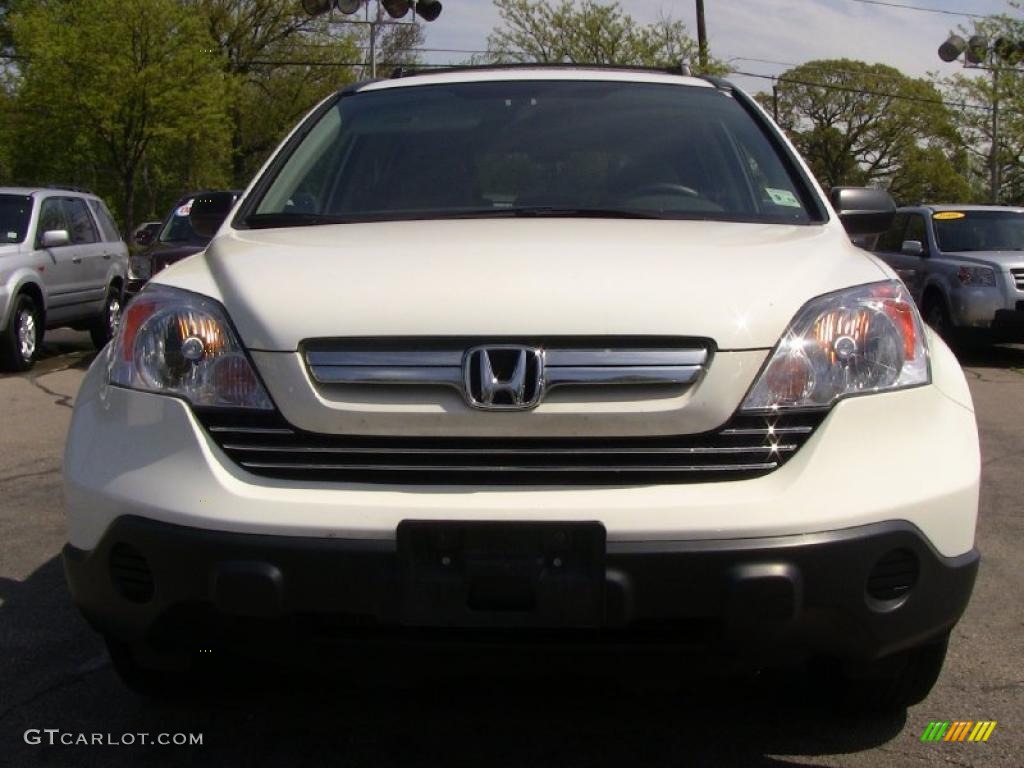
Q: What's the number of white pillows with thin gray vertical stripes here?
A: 0